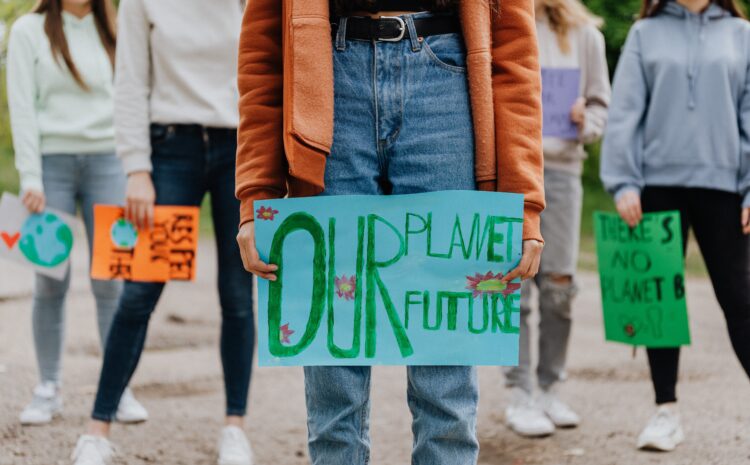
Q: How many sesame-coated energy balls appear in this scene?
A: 0